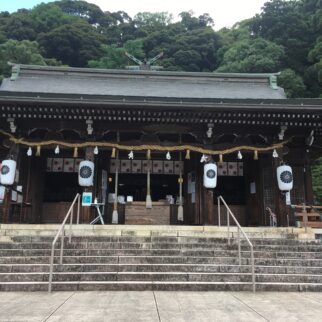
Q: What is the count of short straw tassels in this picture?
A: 7